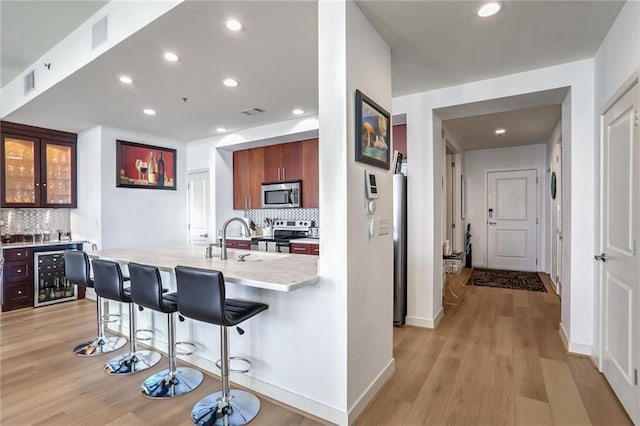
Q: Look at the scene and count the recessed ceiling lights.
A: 9